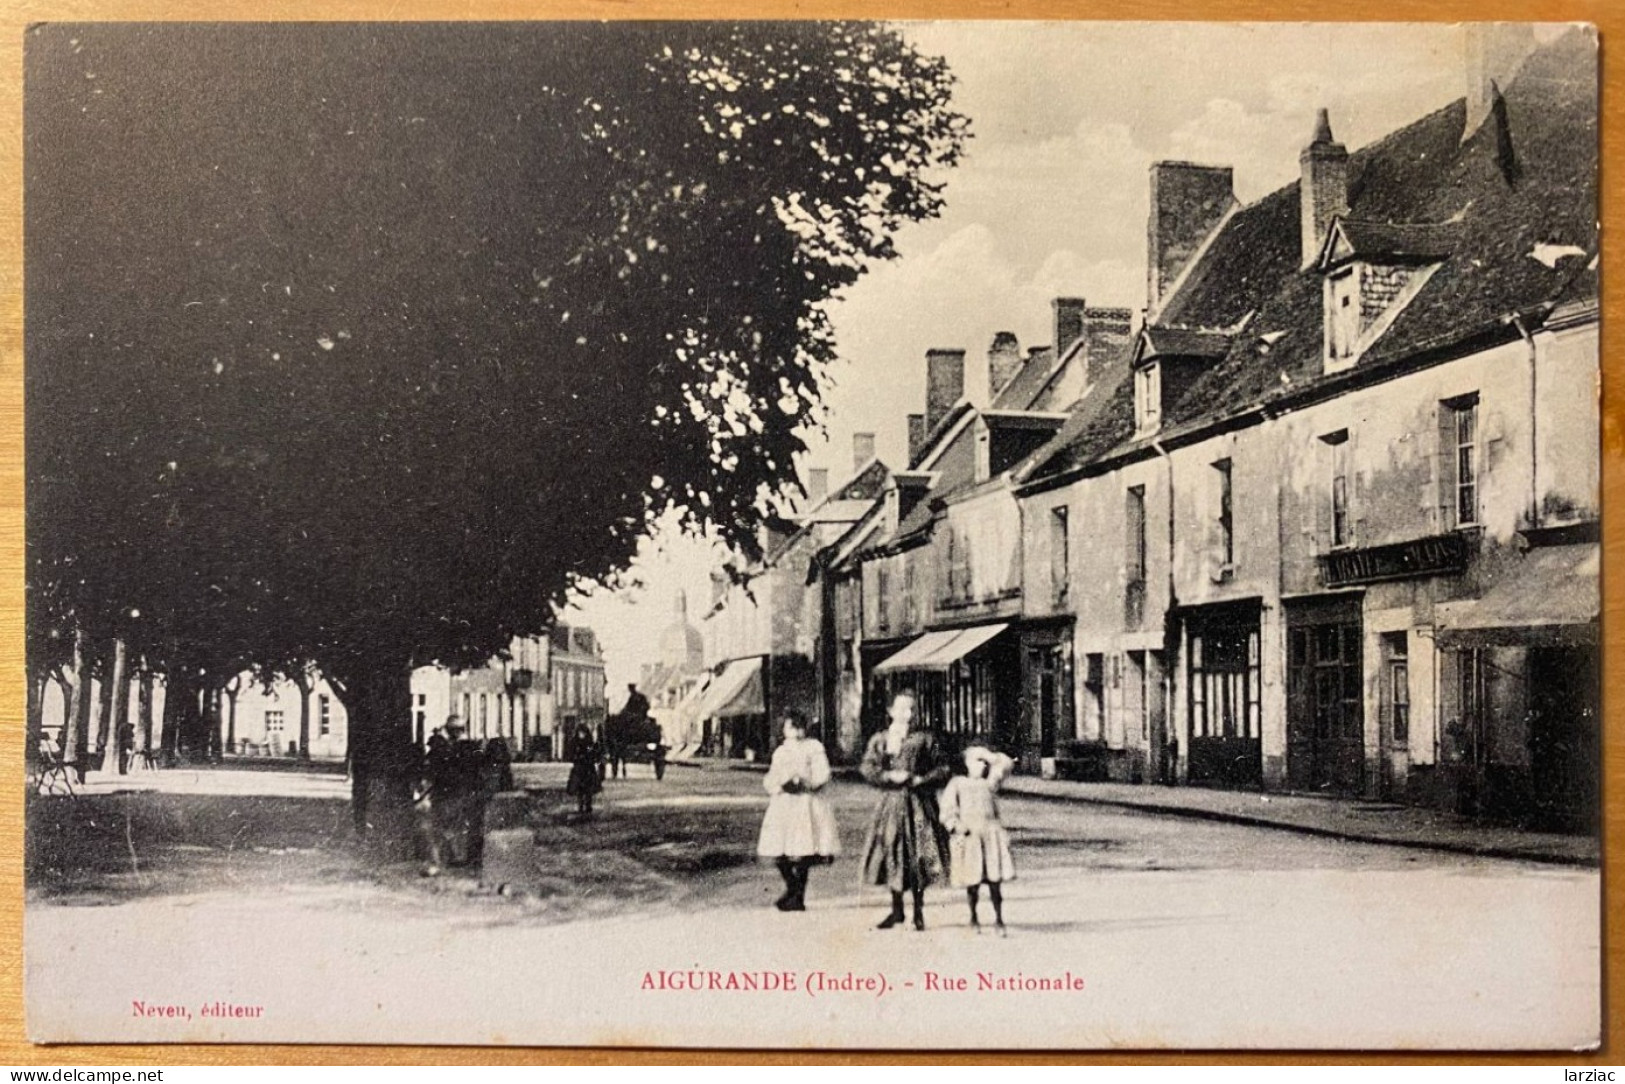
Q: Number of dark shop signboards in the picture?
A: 1